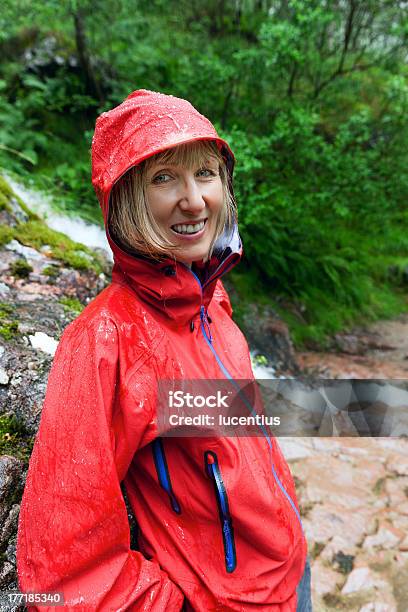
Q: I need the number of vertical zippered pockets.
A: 2